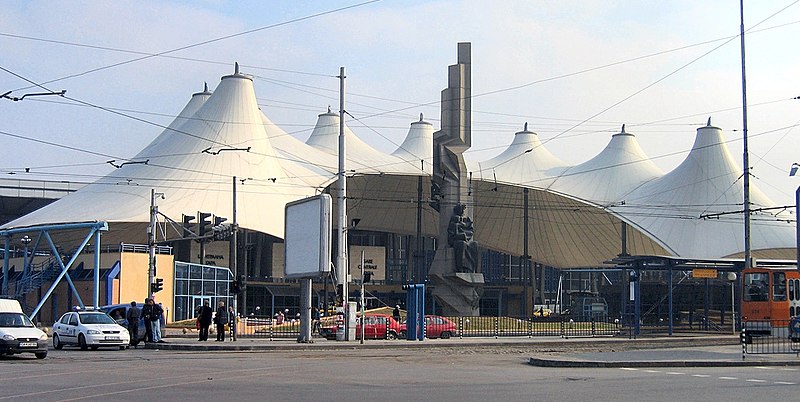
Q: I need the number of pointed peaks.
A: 7